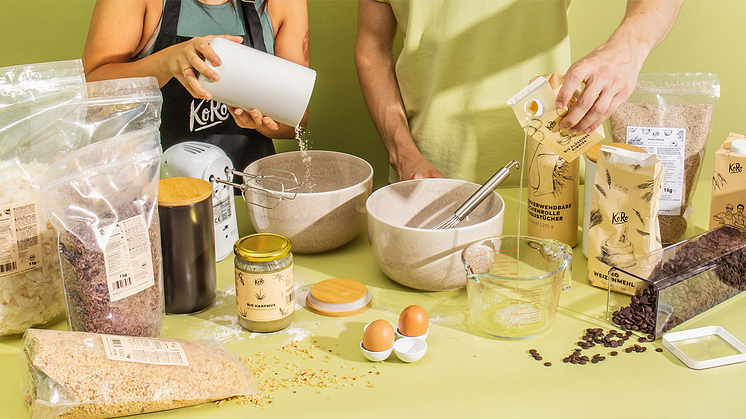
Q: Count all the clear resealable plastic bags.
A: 5